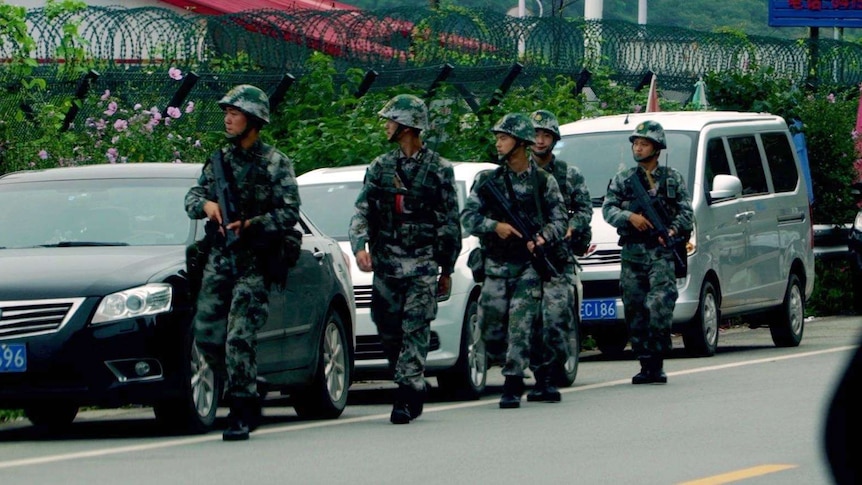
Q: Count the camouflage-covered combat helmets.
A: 5